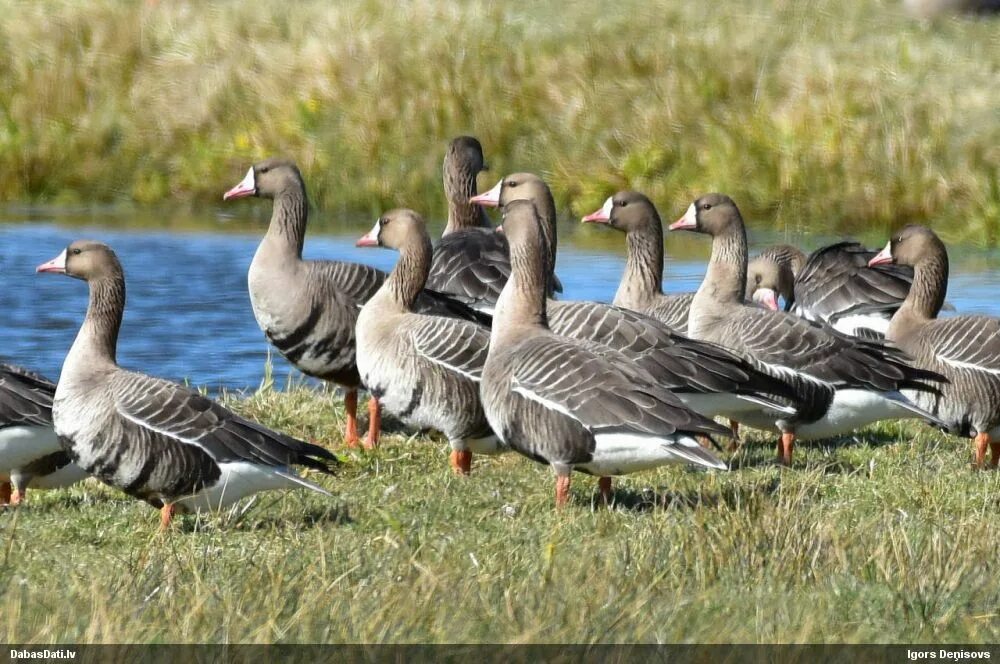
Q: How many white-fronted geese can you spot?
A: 11